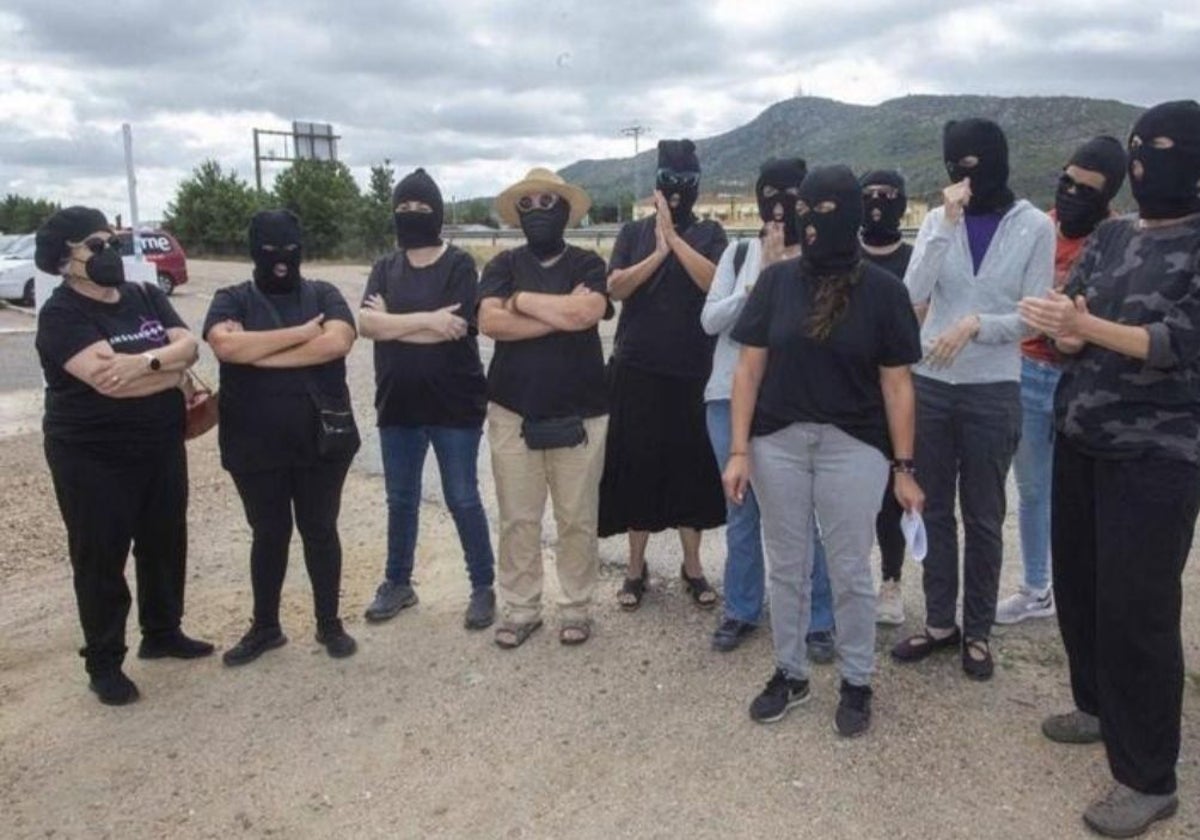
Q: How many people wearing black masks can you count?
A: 11